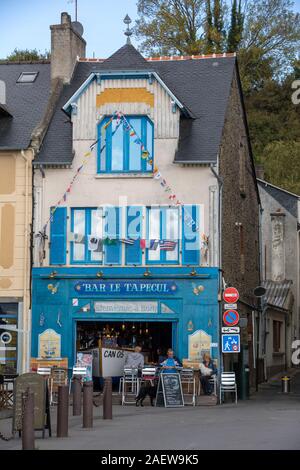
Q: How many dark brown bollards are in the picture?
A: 5